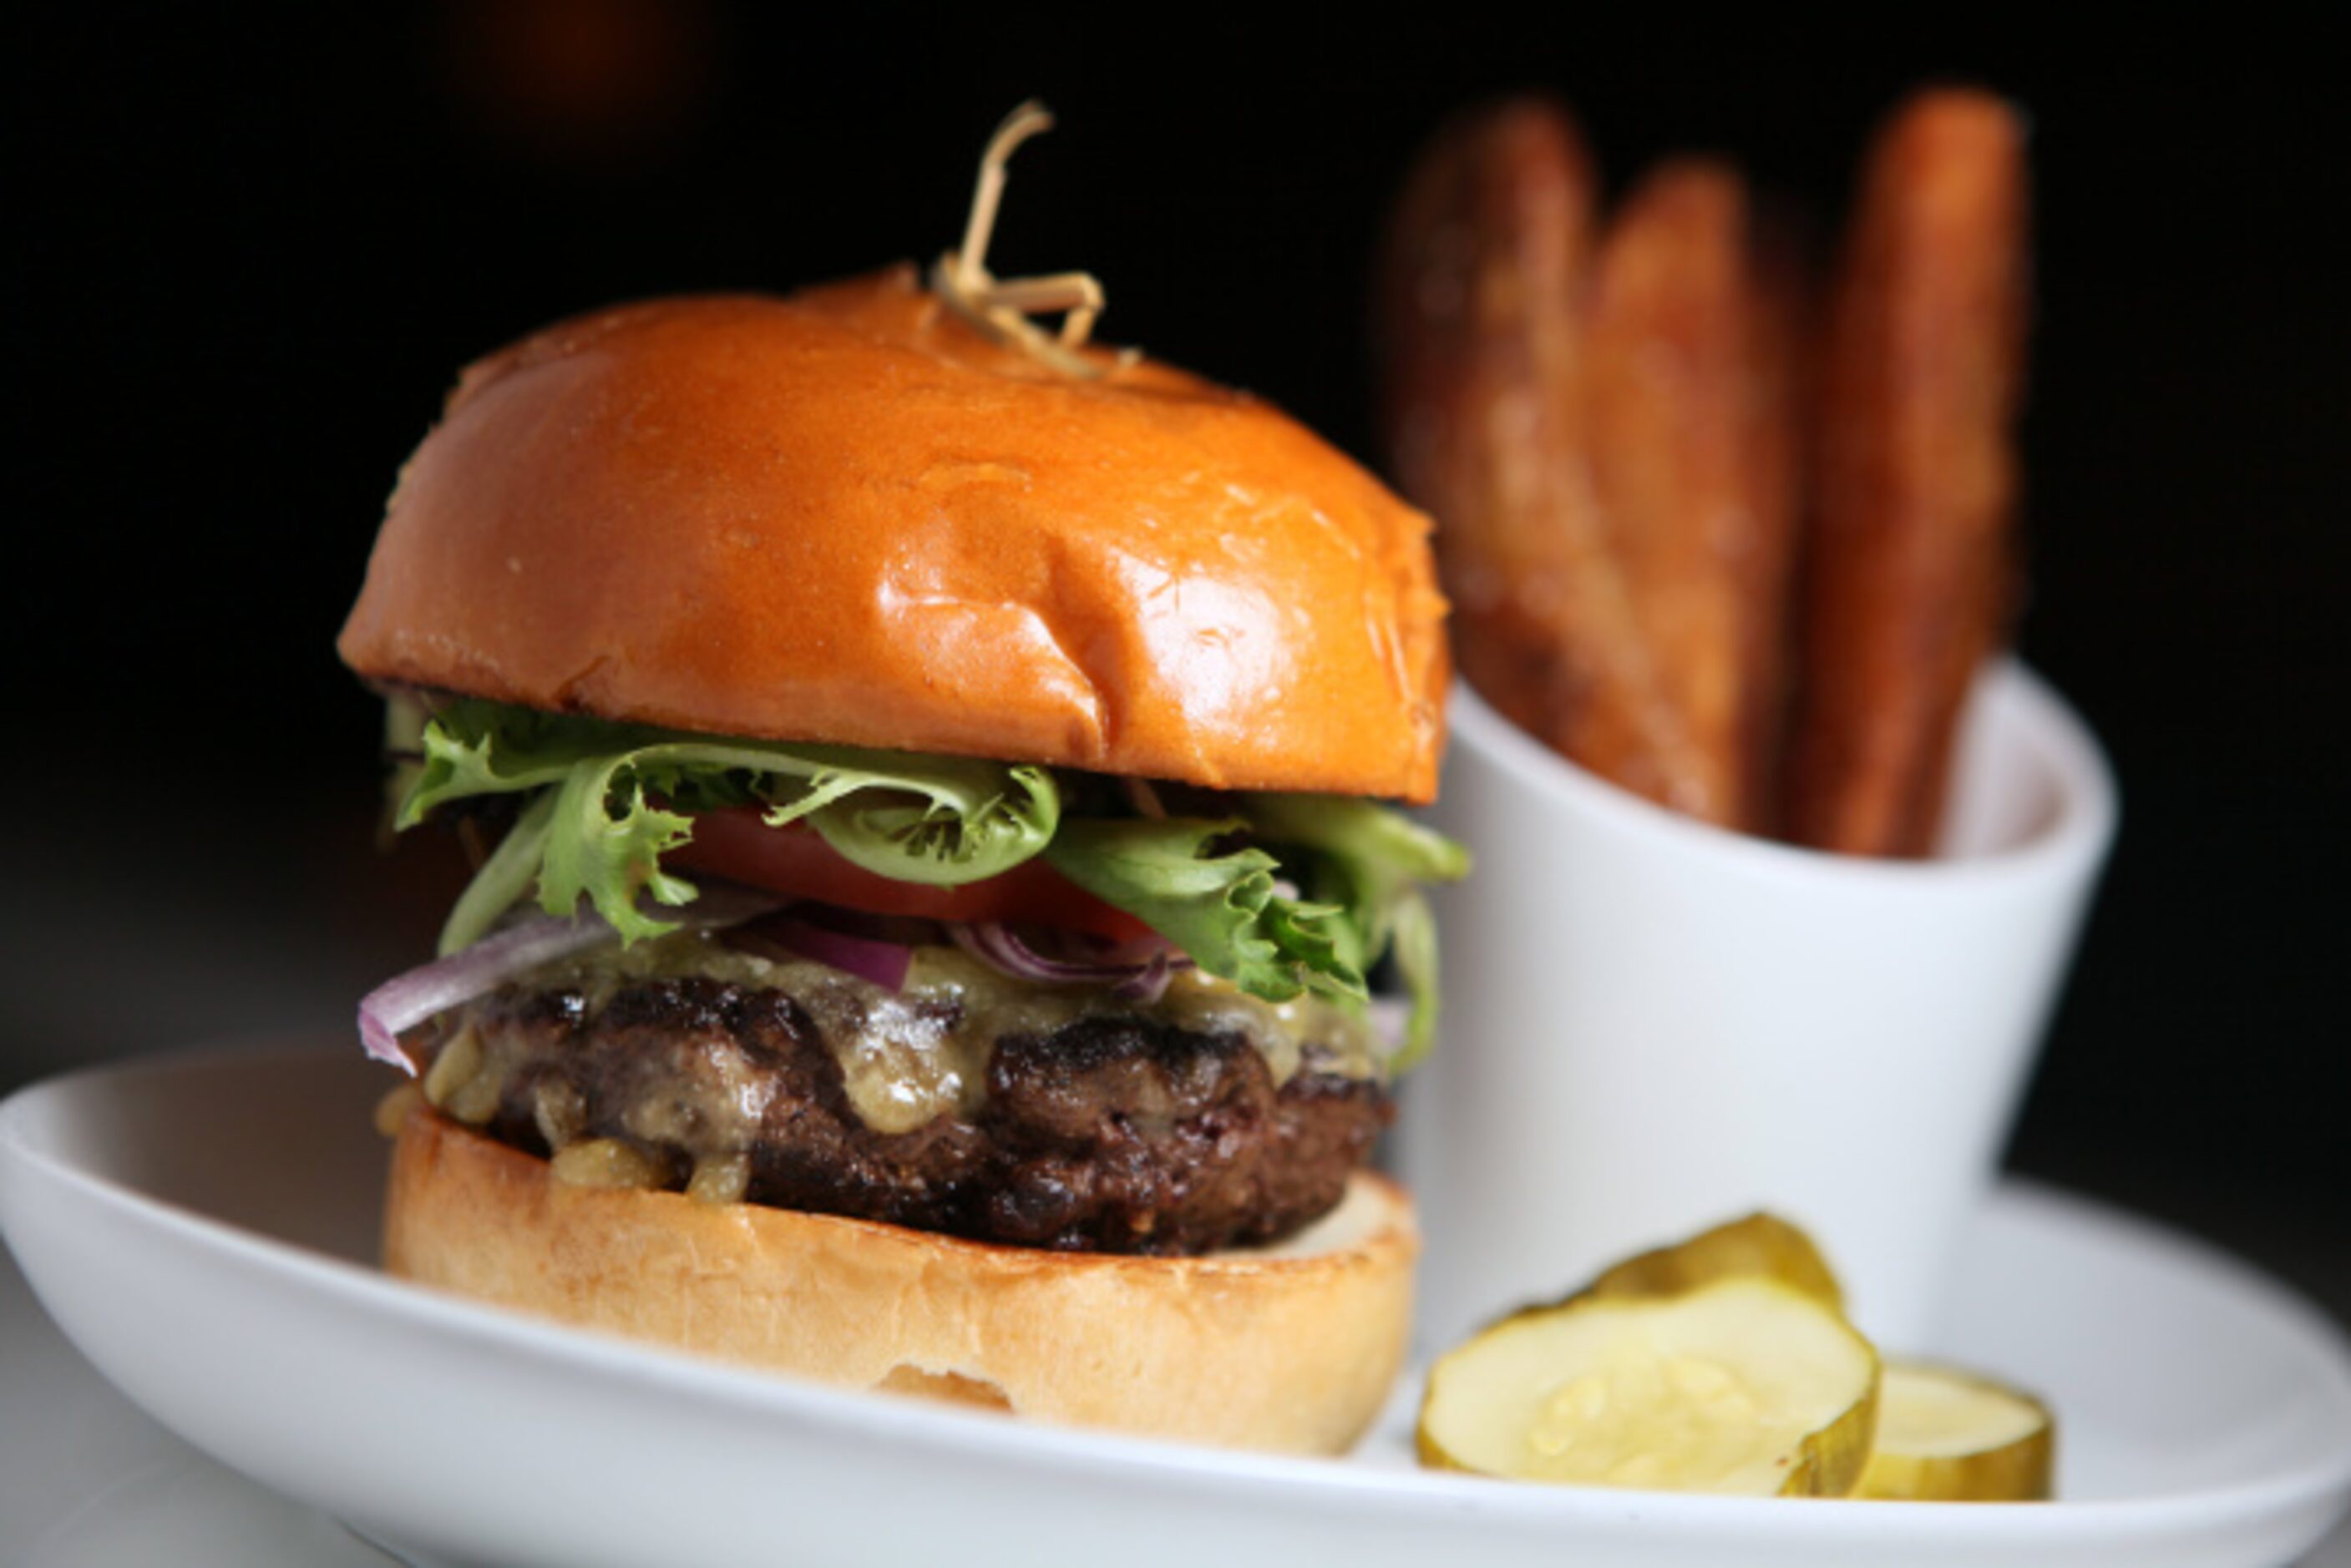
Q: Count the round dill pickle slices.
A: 3